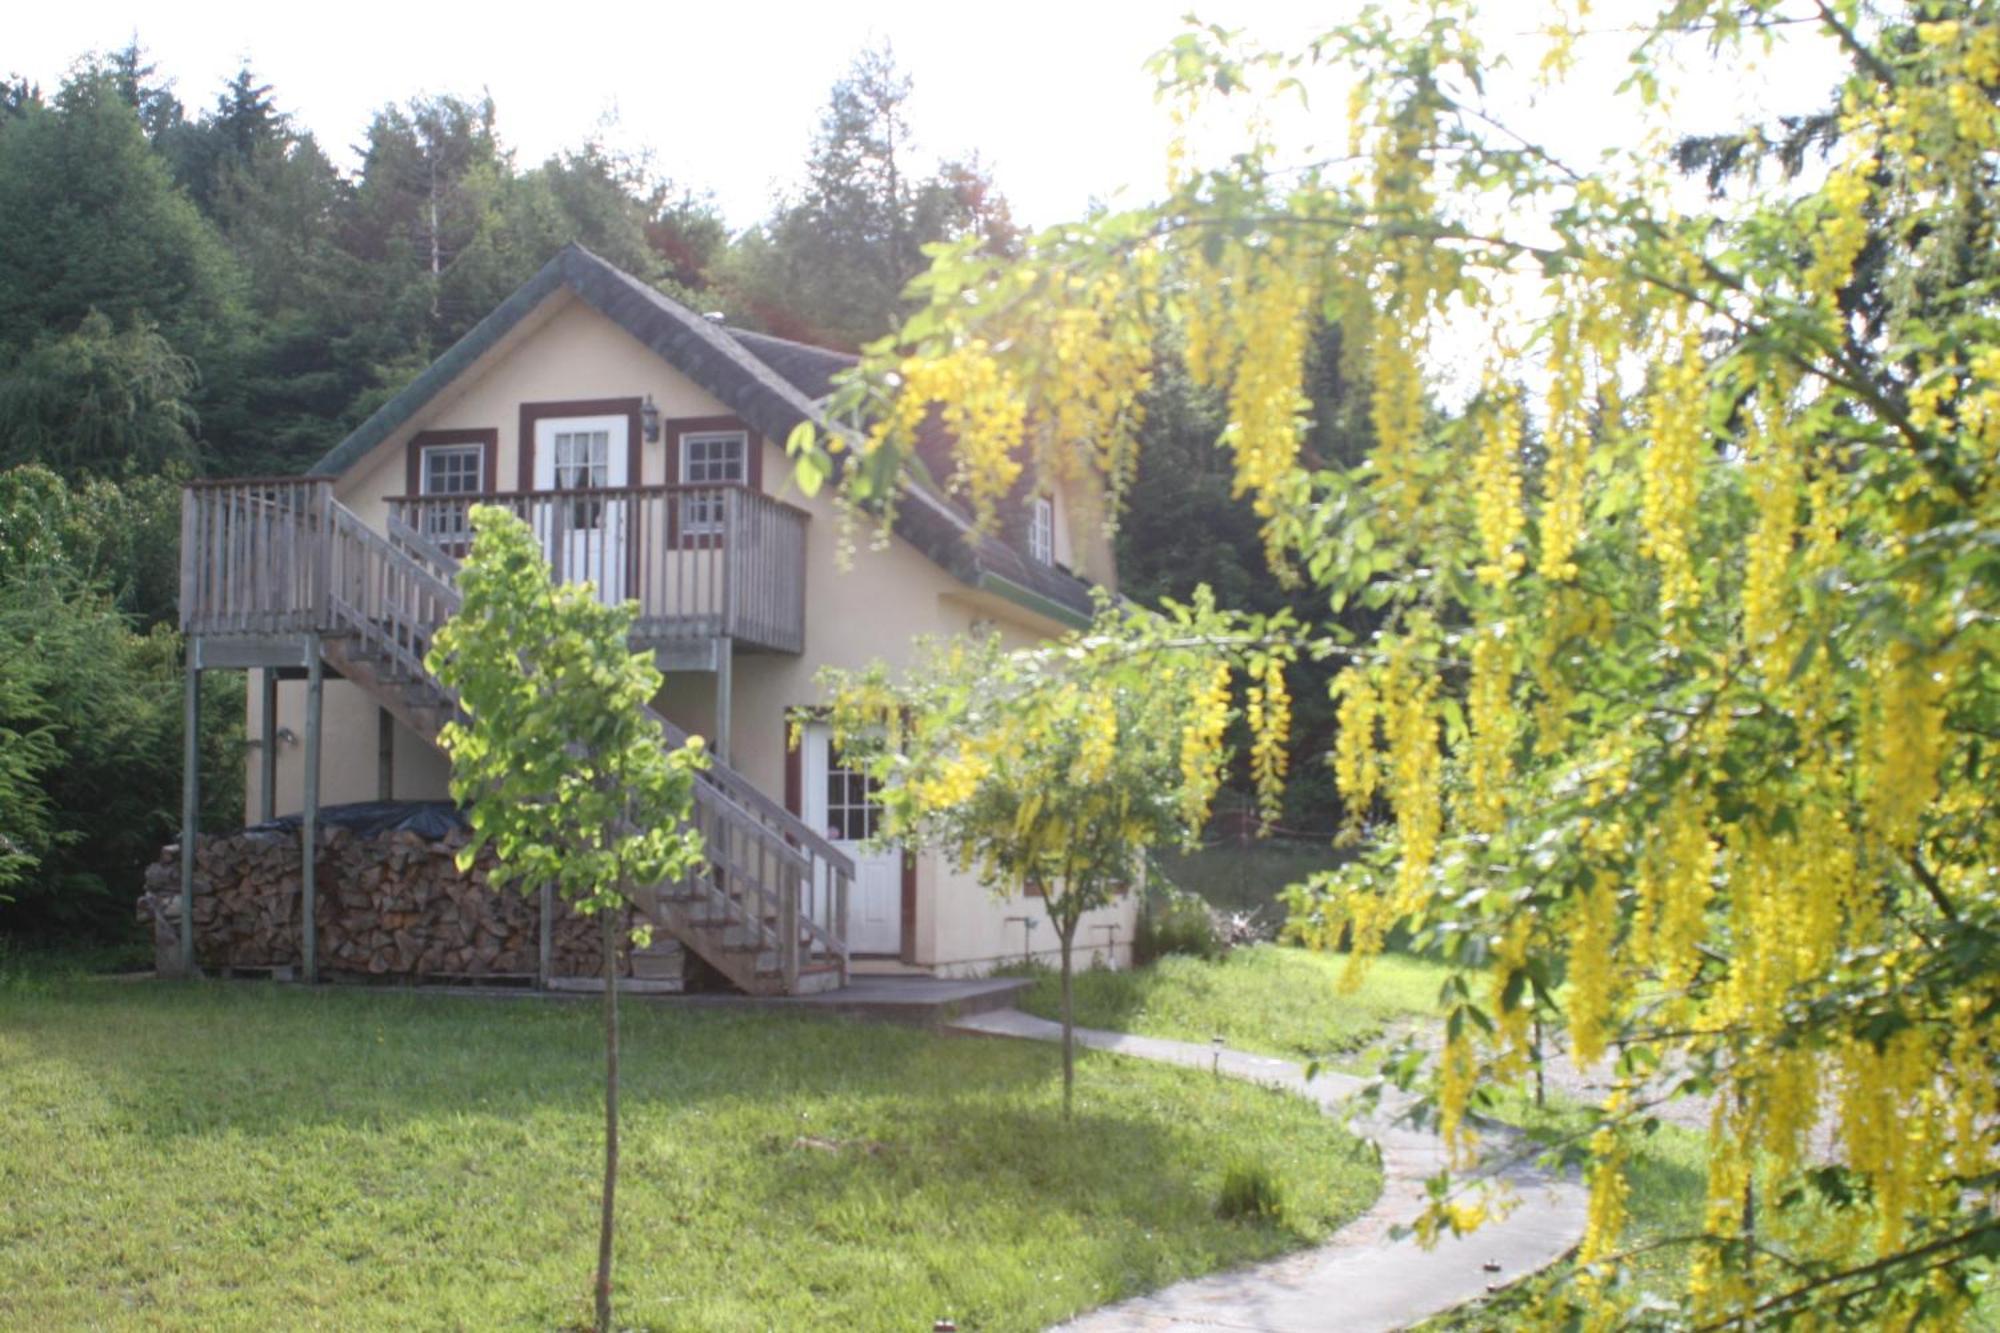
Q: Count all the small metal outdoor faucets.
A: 2